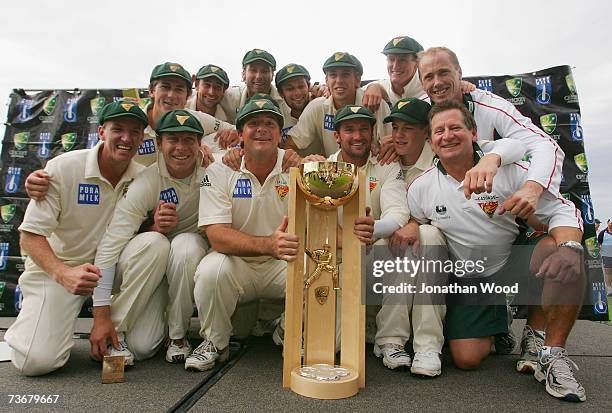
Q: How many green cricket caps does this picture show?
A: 11